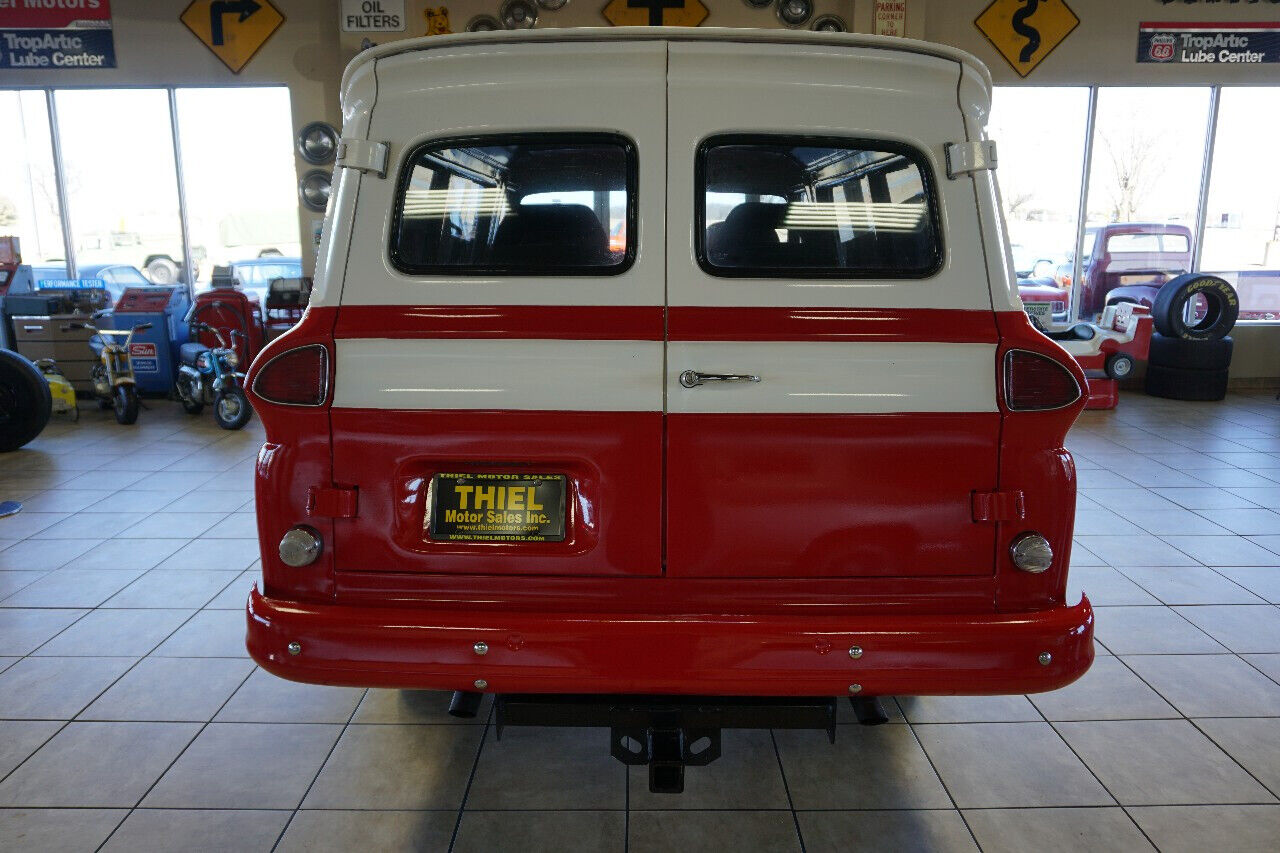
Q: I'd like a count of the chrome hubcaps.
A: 8